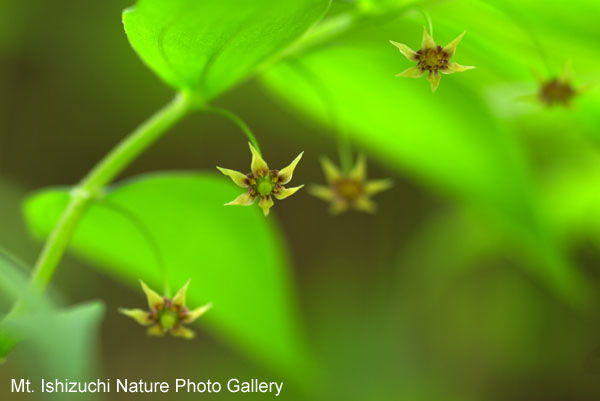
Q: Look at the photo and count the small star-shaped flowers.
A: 5